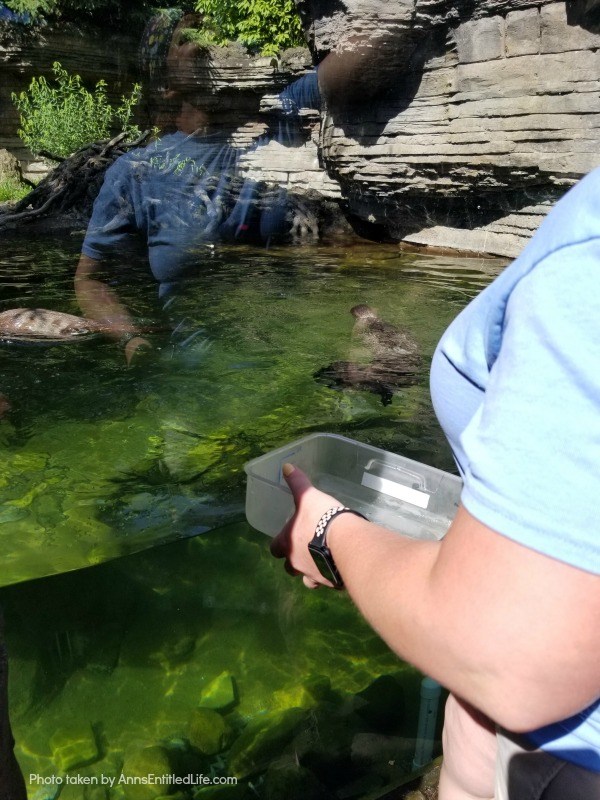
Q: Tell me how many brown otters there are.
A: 2